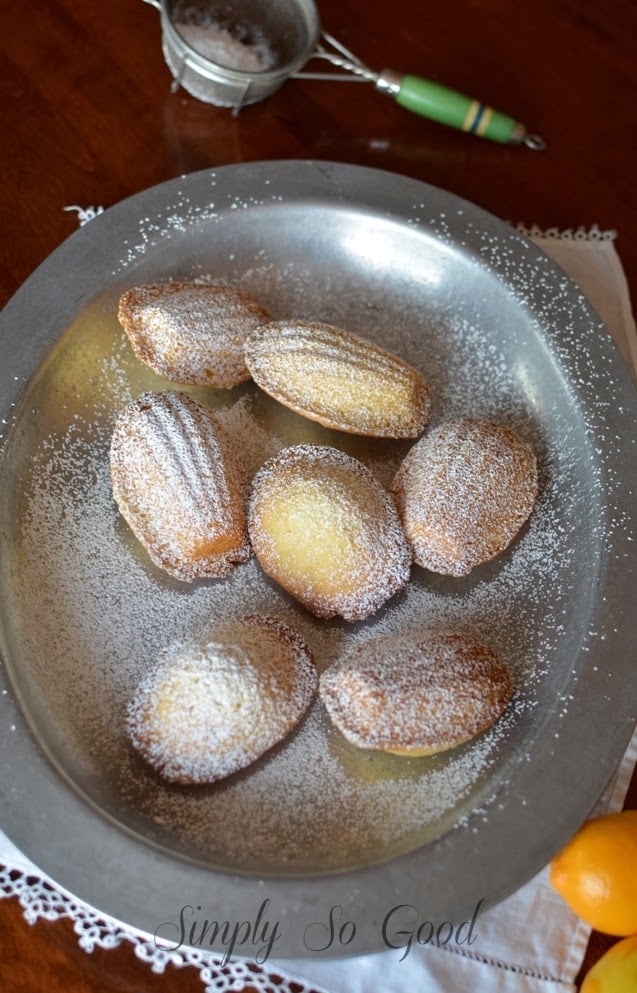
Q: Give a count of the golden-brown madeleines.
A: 7